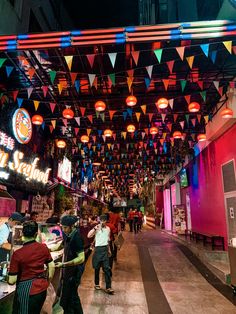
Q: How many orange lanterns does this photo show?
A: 14